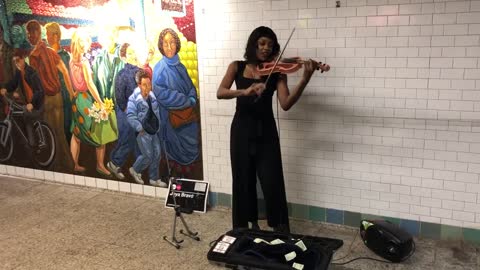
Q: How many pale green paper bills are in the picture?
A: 5